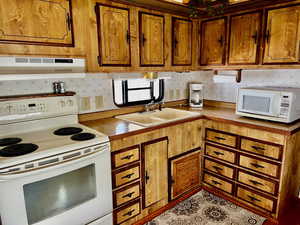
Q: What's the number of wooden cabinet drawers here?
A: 12